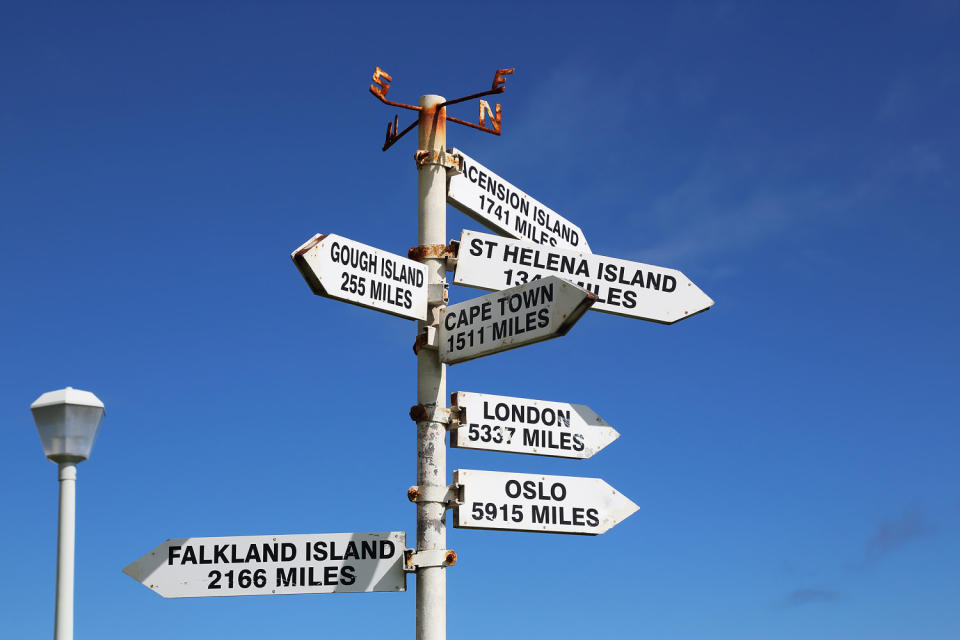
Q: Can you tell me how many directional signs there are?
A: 7